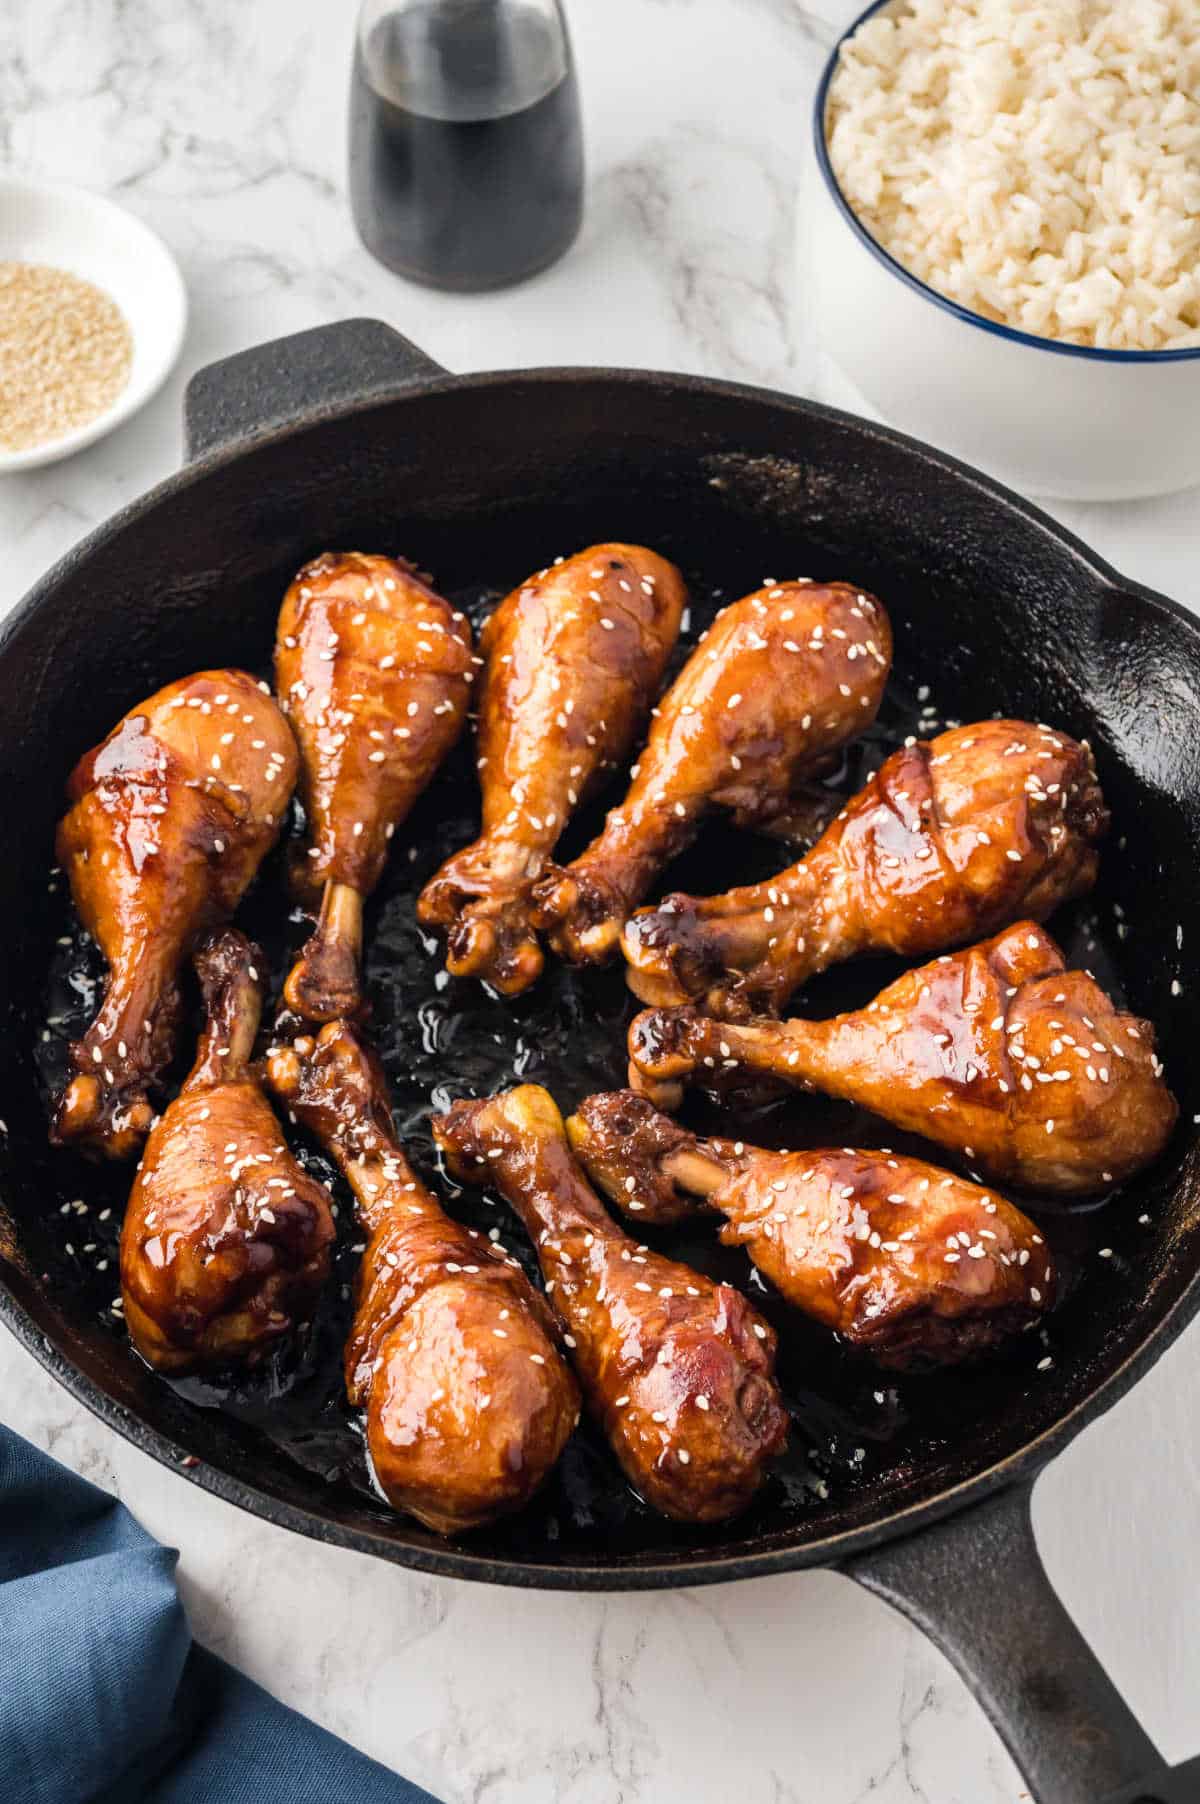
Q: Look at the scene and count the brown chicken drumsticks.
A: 10